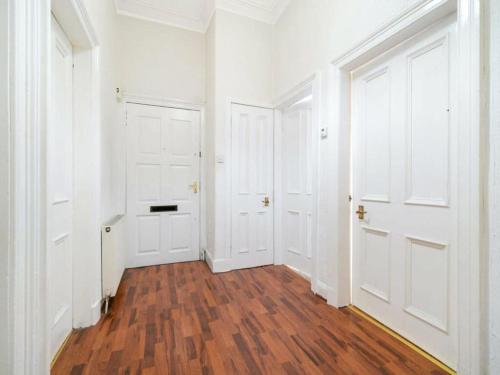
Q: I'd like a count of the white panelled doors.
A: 5